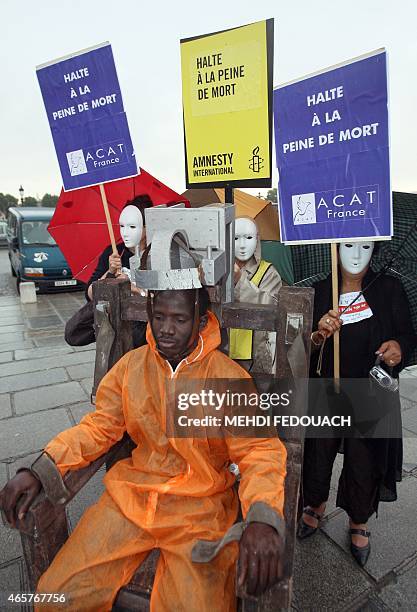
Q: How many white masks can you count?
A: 3